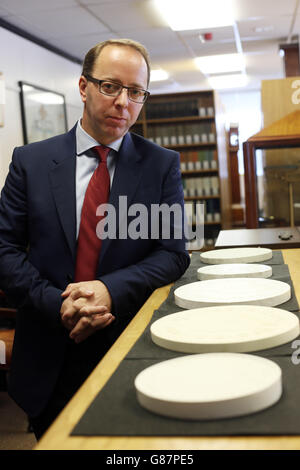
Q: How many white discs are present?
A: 5